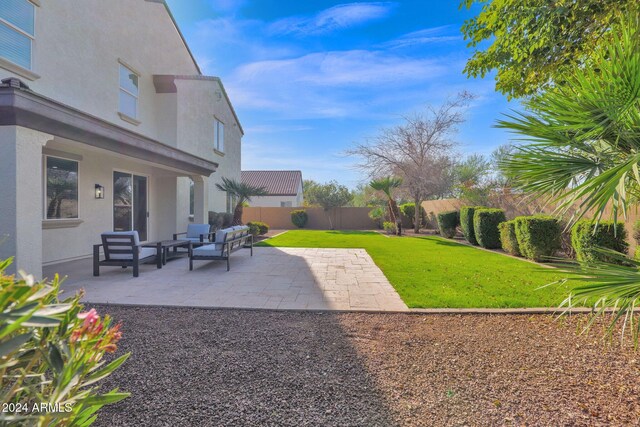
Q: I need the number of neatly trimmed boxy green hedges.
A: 6